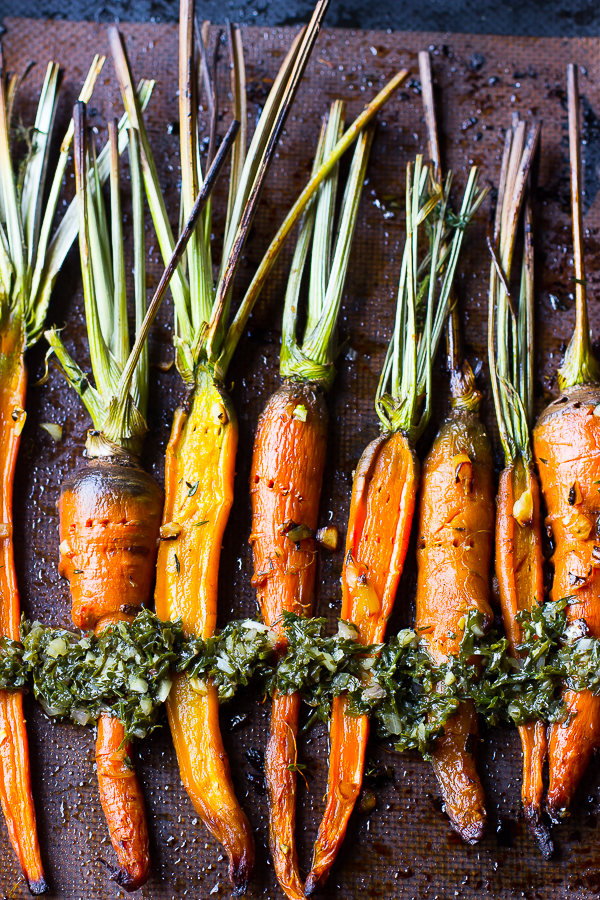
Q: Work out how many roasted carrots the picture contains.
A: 8